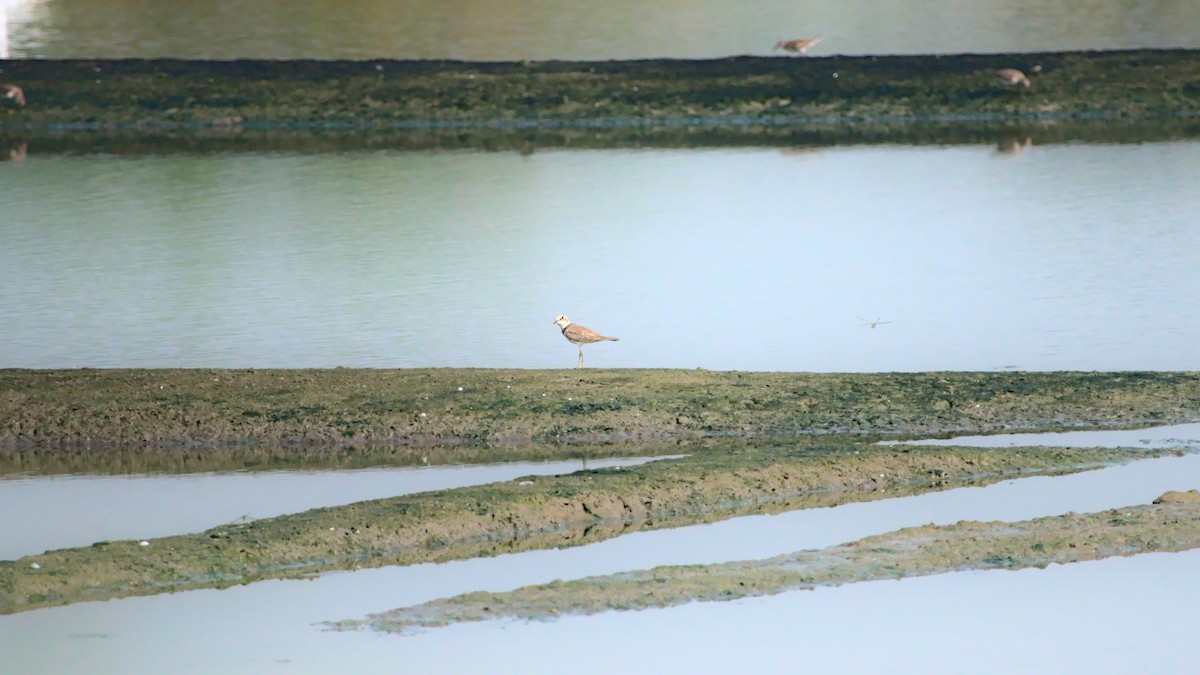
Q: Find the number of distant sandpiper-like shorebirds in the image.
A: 3